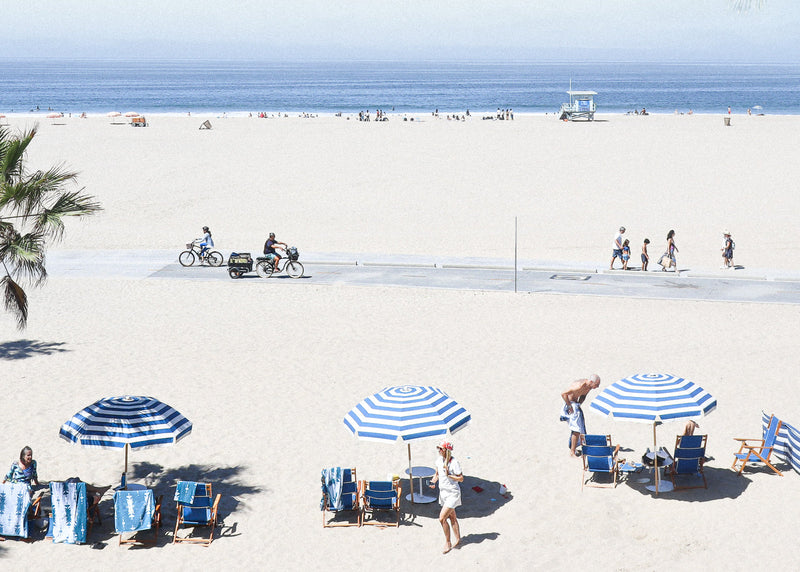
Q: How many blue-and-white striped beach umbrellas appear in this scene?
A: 3